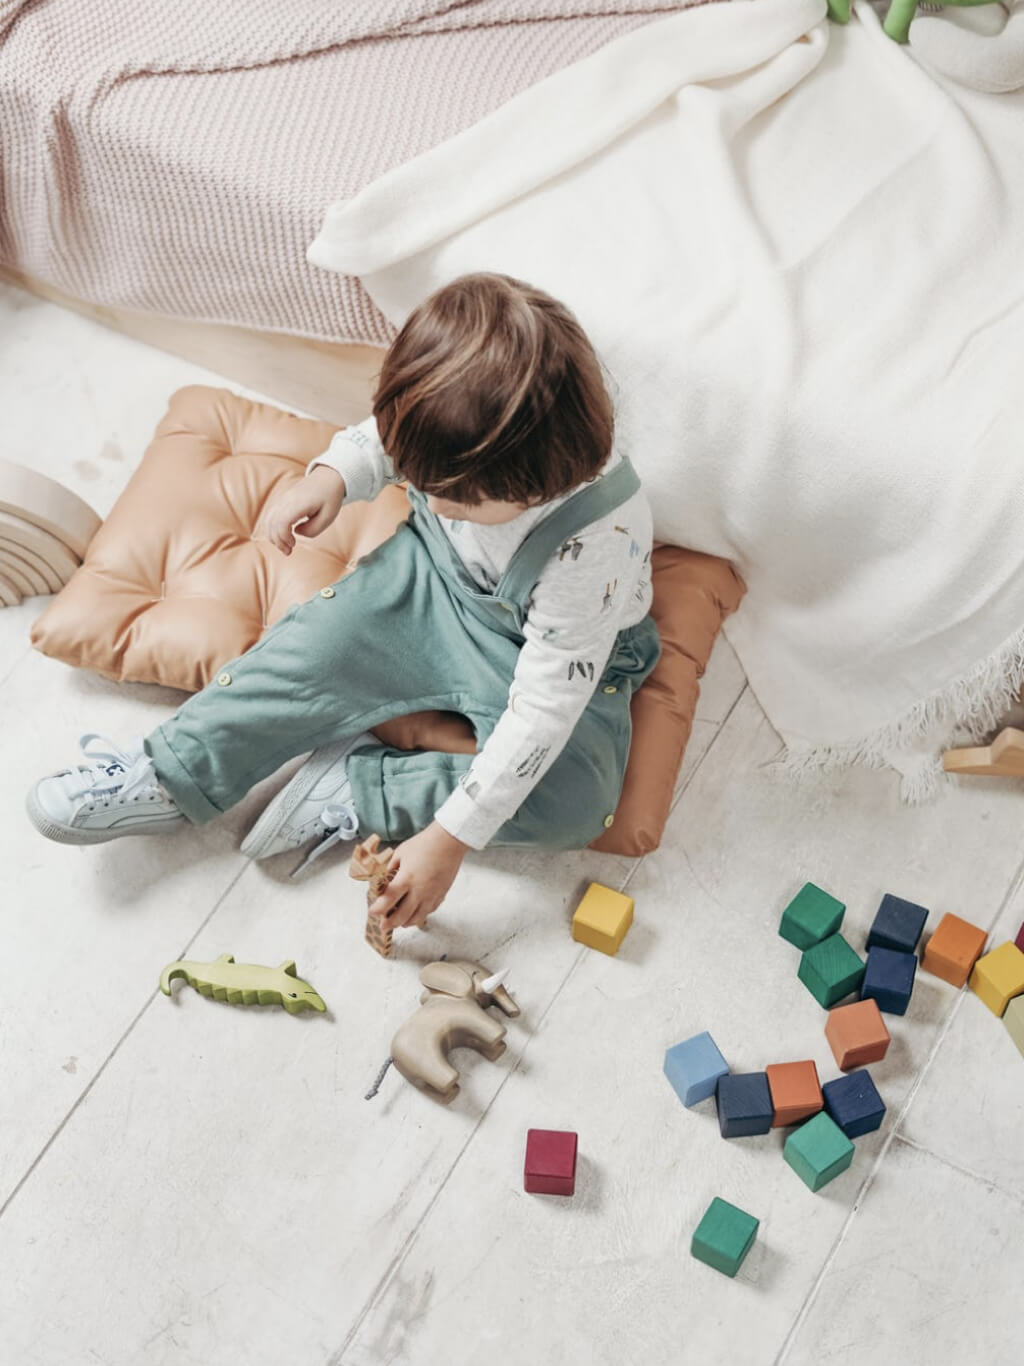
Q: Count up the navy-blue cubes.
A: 4